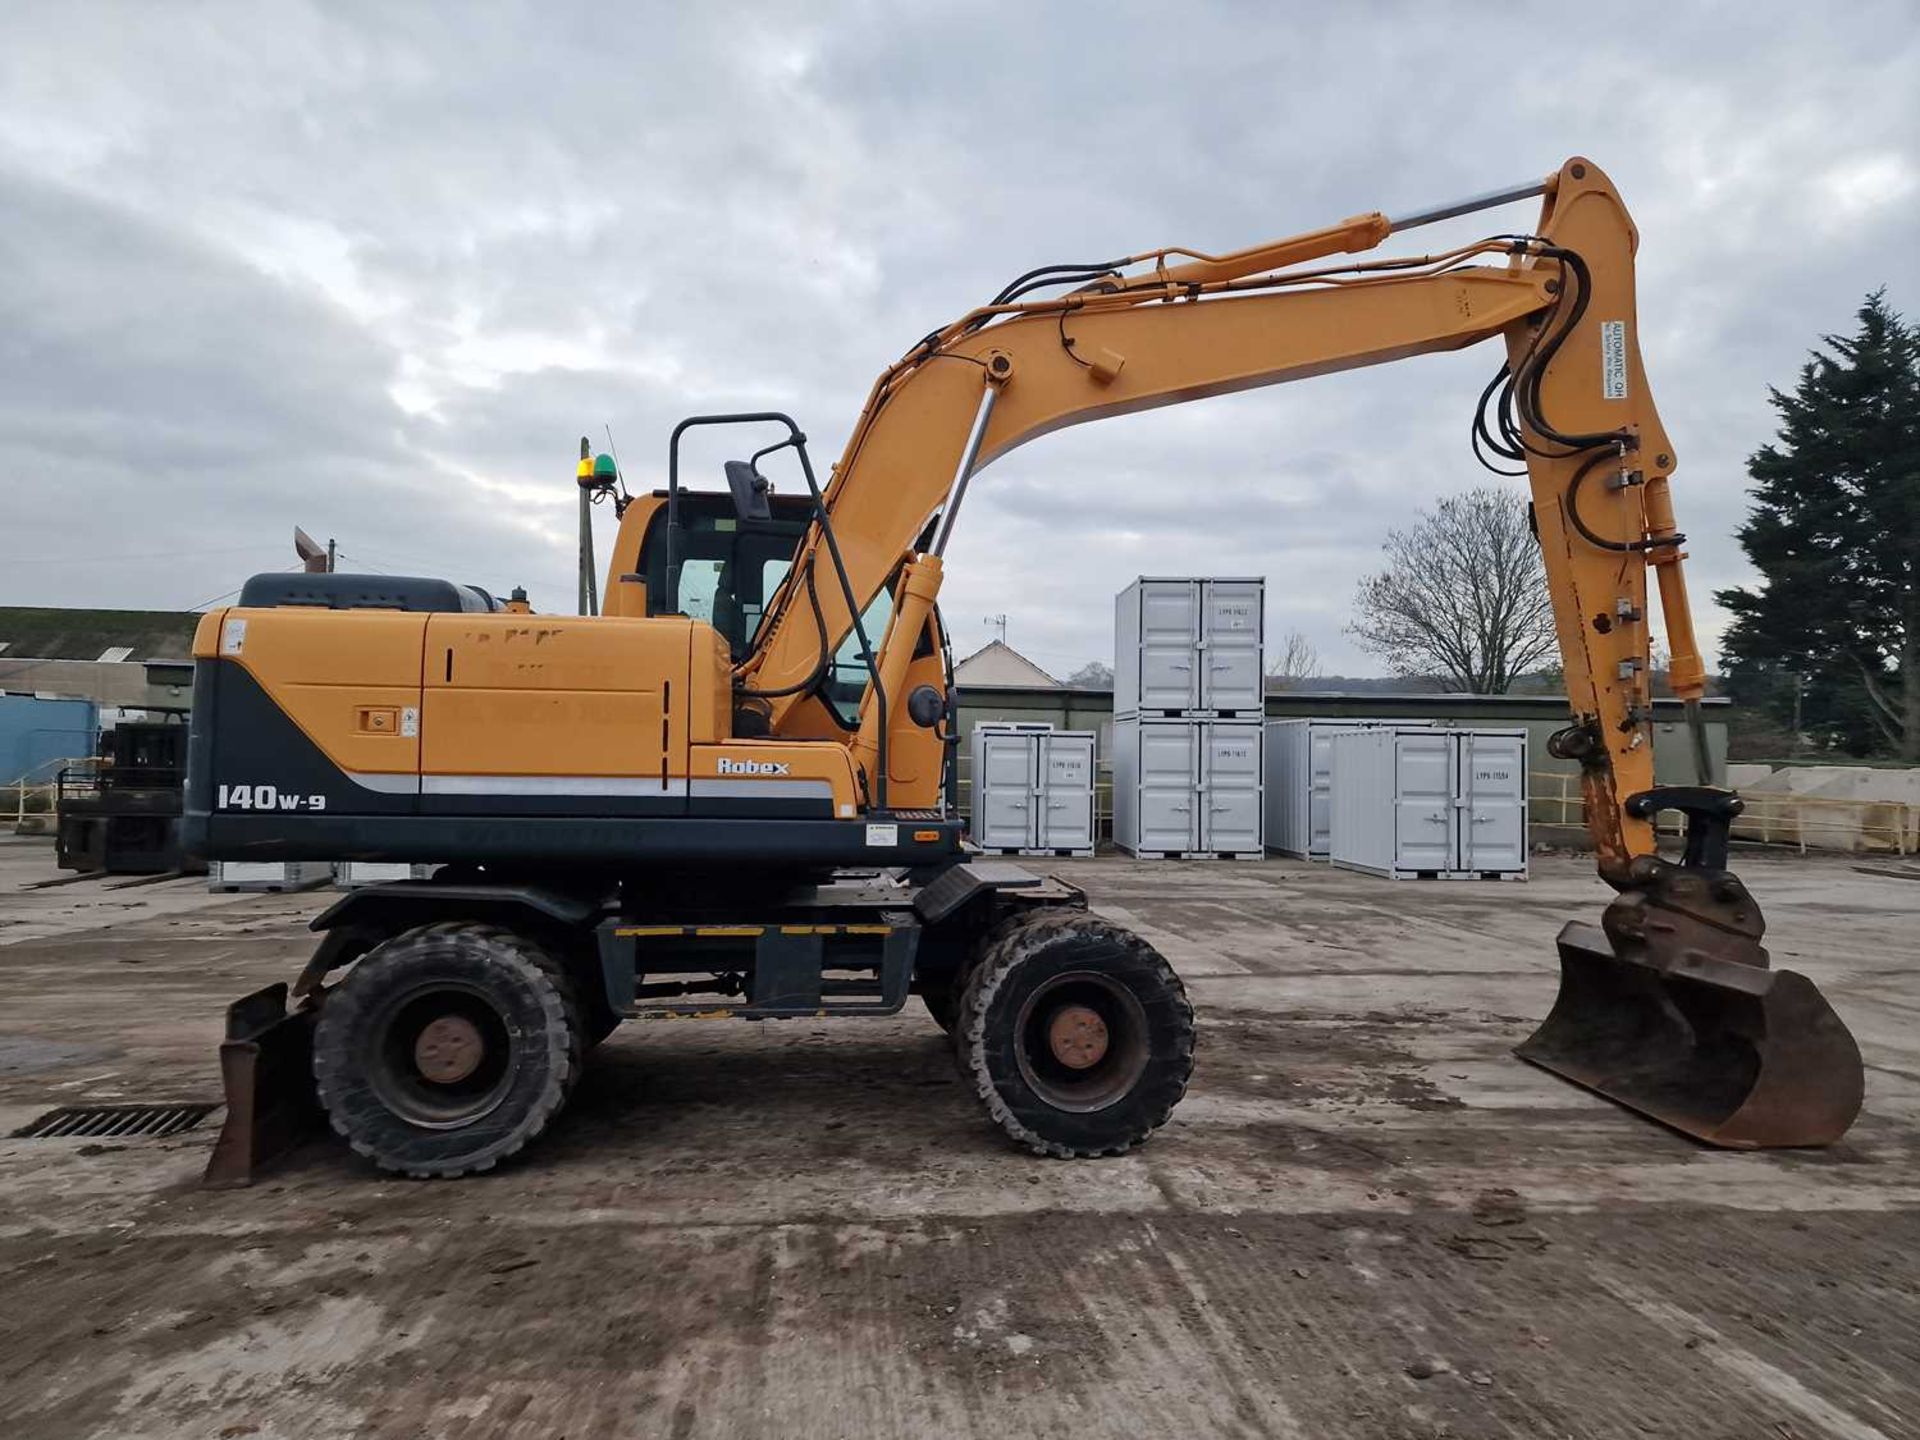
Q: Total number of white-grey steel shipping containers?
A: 5